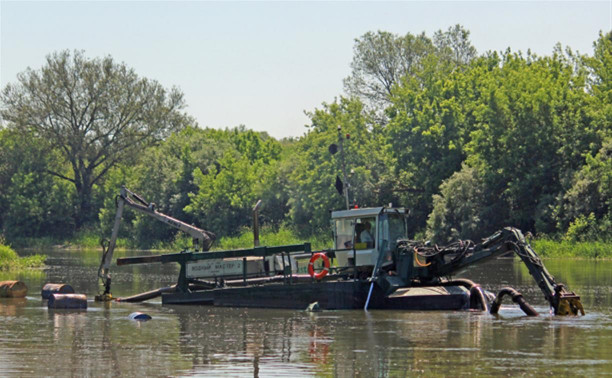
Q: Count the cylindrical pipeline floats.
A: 4